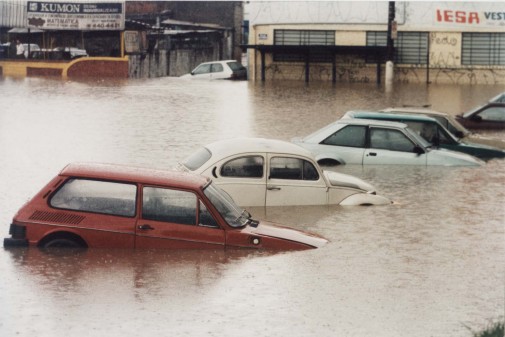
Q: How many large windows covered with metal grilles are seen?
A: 3